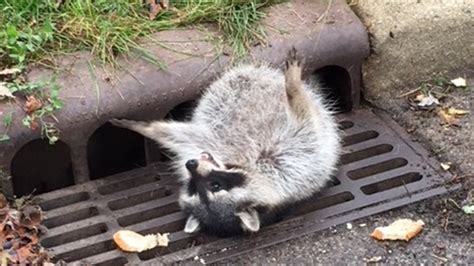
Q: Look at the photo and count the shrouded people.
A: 0